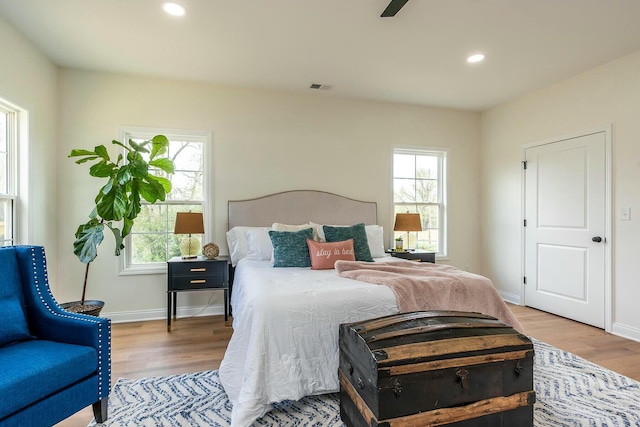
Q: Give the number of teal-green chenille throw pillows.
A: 2